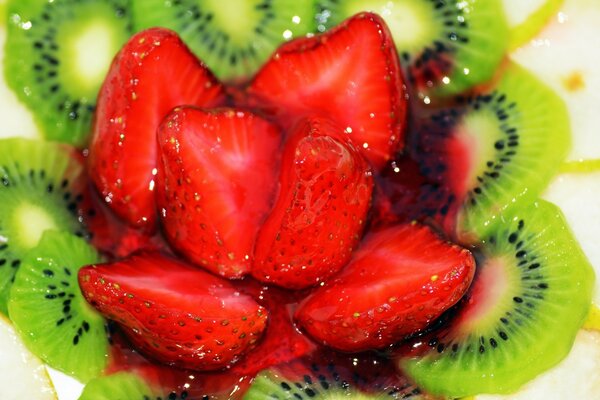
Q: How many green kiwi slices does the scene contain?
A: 9